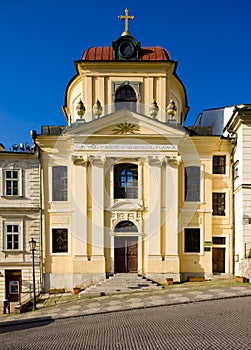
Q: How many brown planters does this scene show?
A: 5